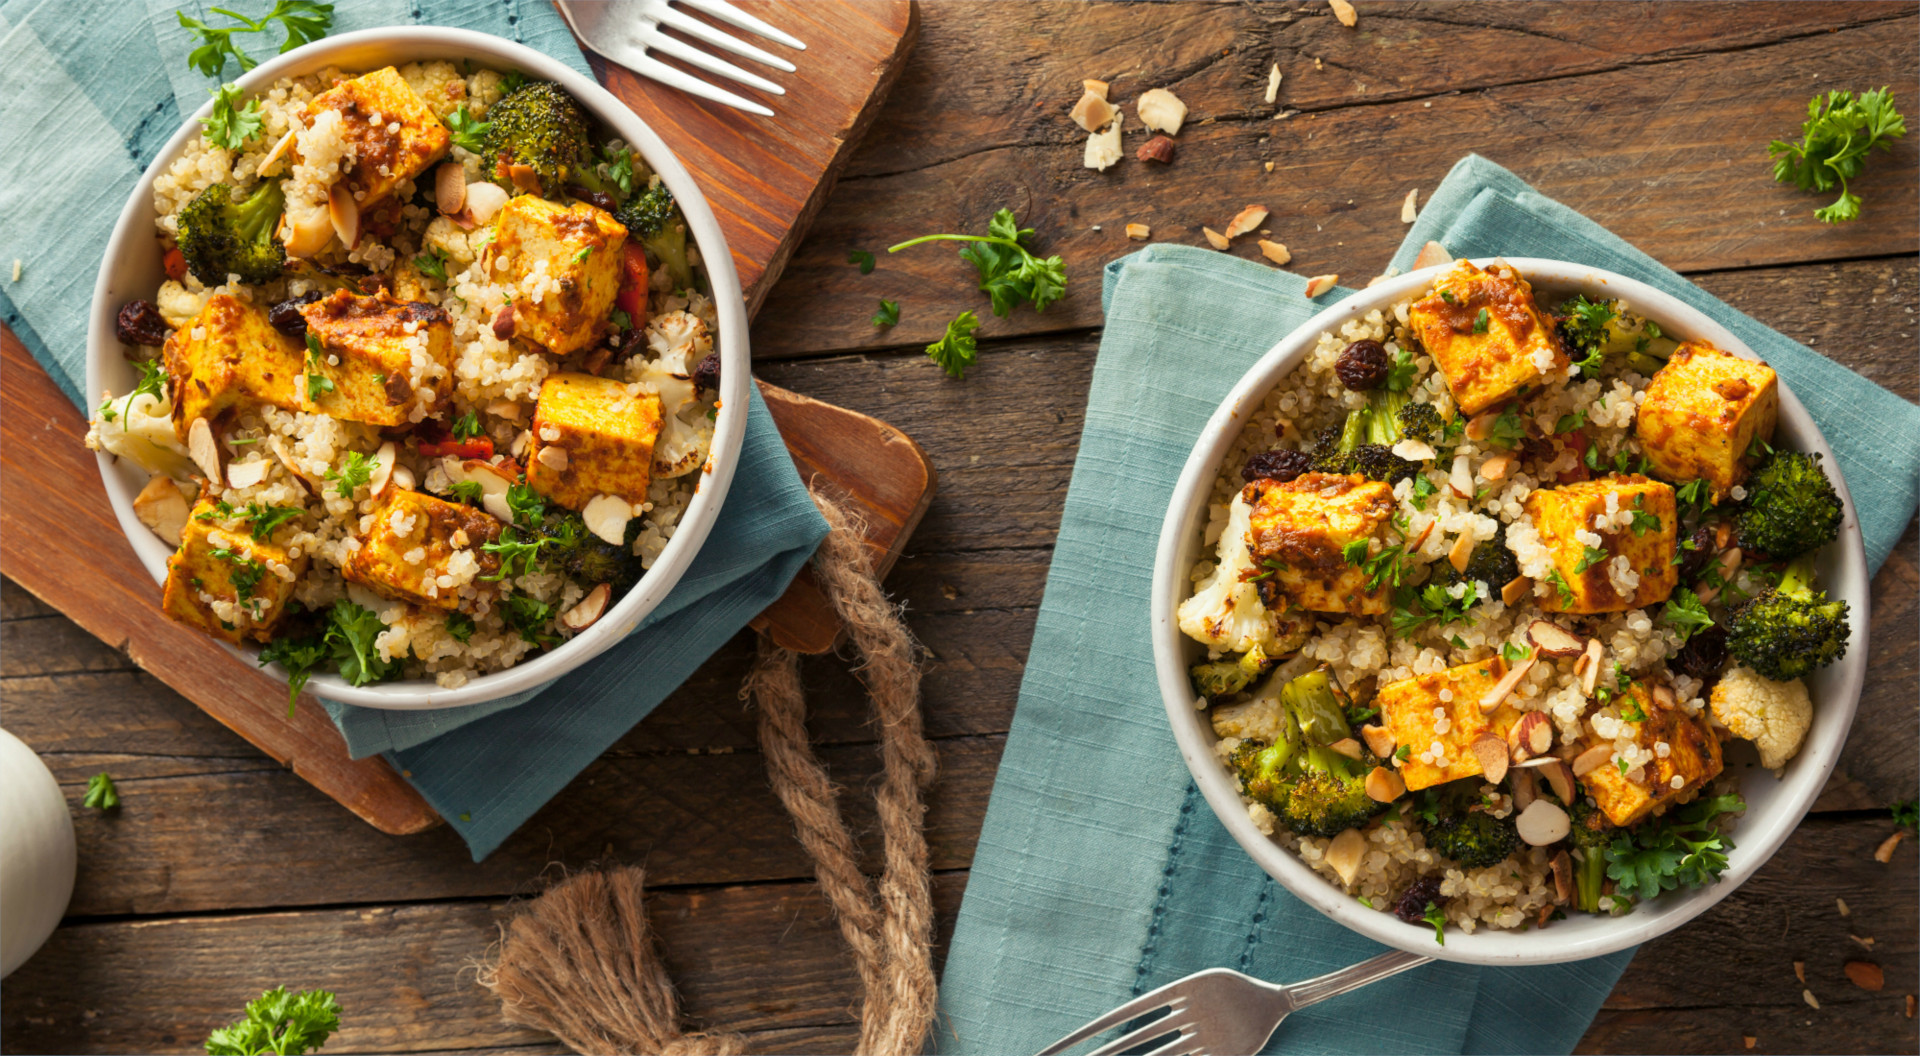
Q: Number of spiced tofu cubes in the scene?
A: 13